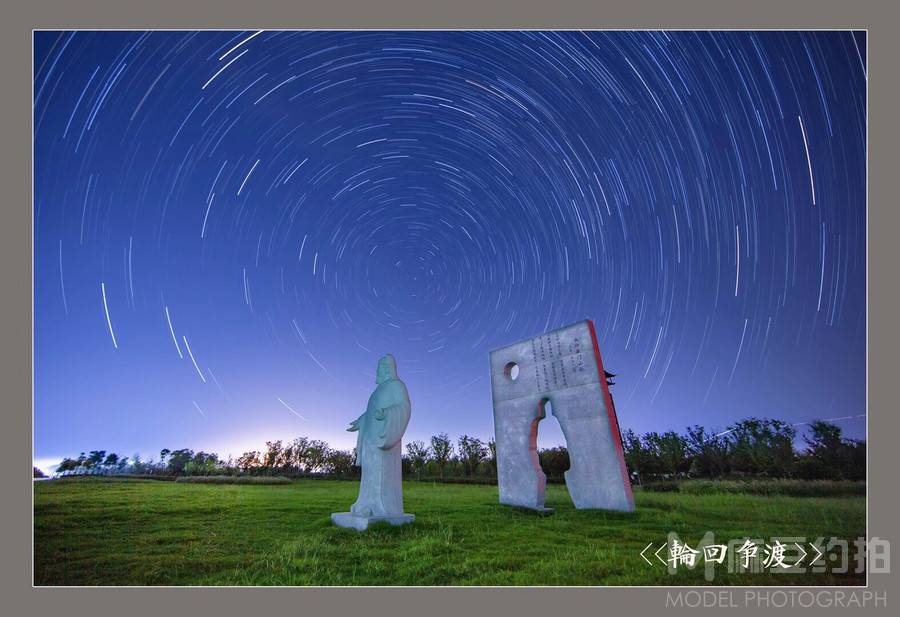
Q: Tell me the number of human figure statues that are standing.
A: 1